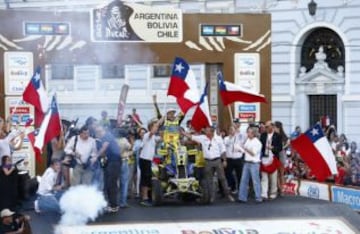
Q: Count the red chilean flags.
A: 6